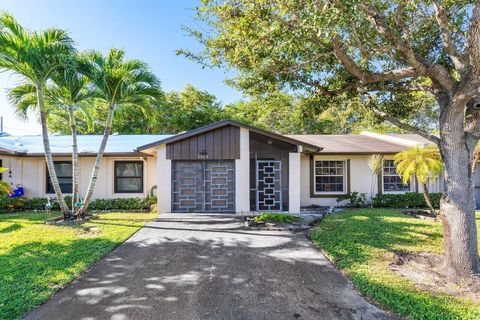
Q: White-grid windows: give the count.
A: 2